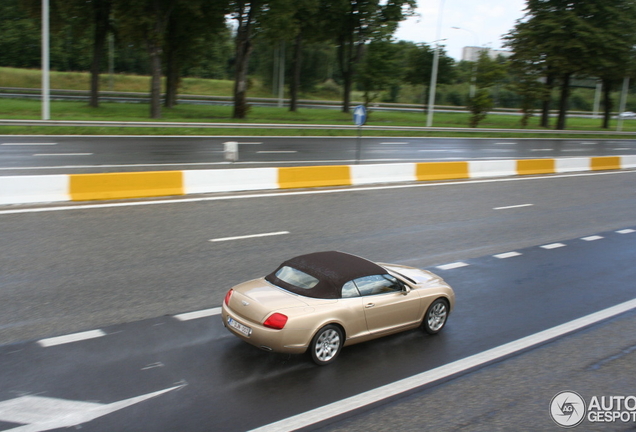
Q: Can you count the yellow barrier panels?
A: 5